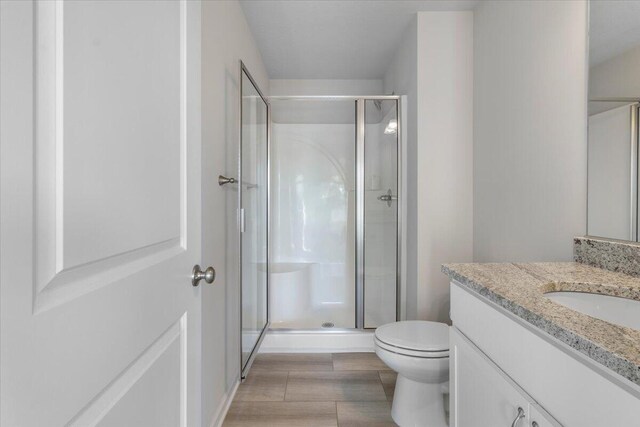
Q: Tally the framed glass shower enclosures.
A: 1